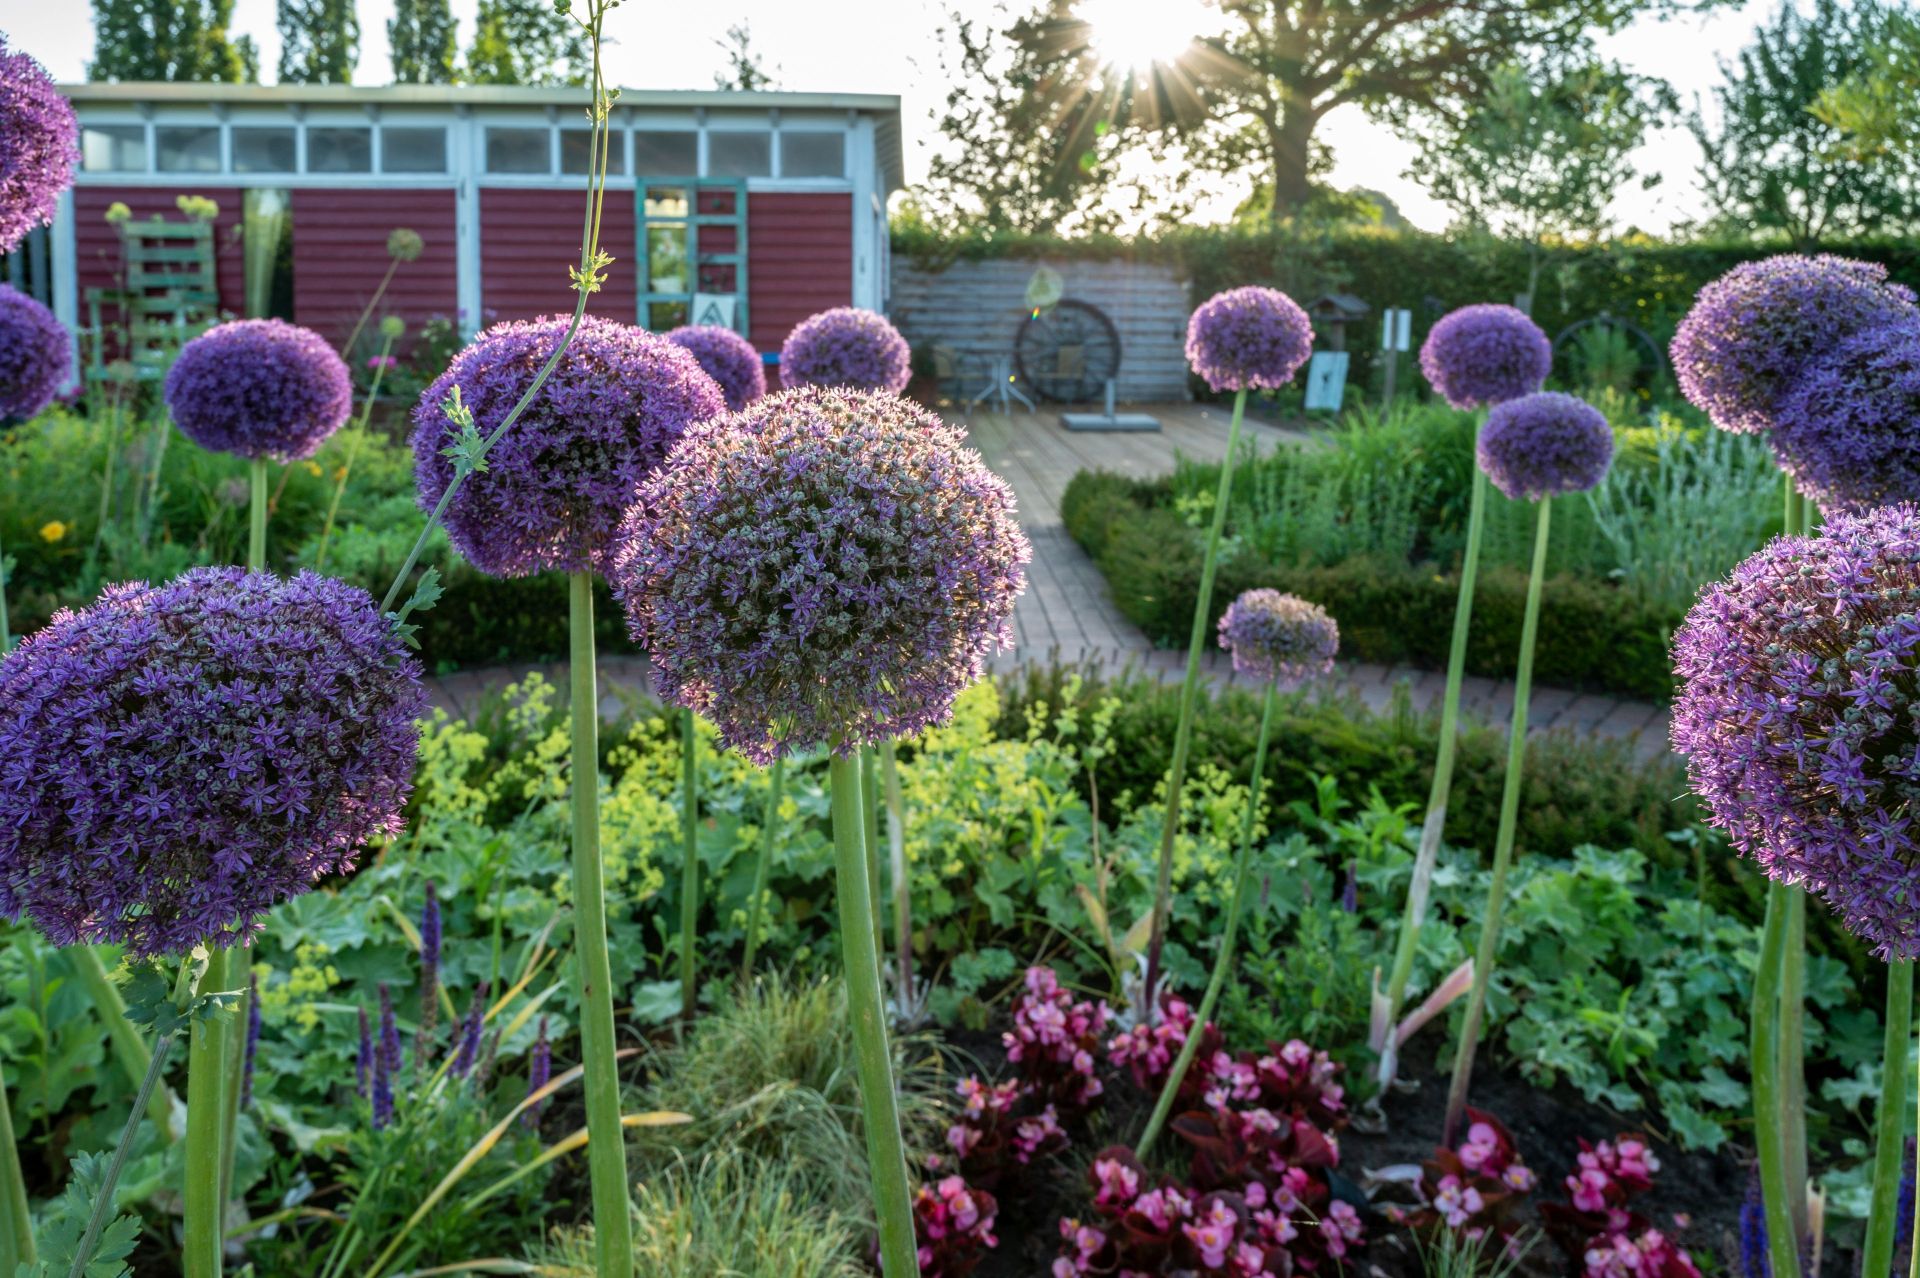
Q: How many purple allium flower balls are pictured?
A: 15